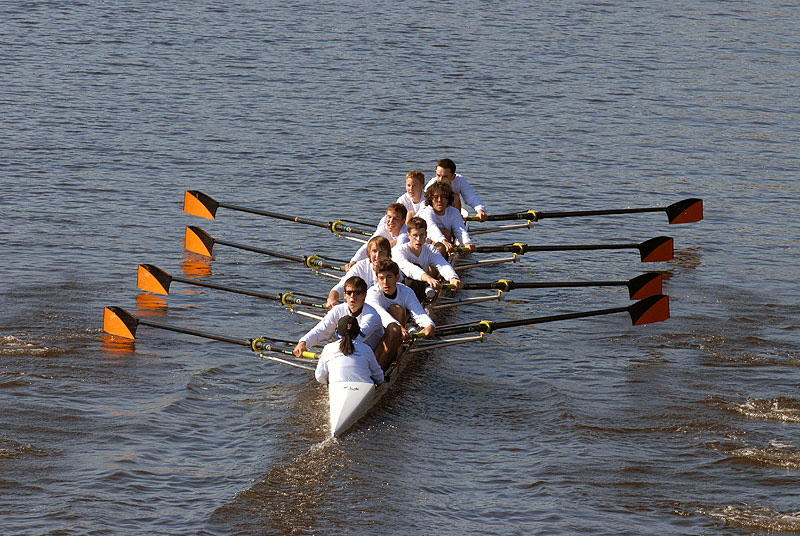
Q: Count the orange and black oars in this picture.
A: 8